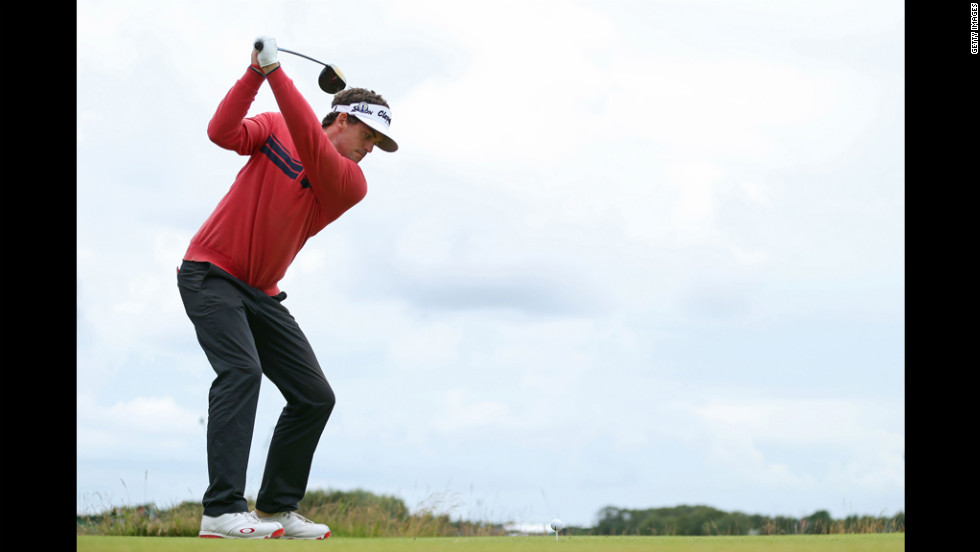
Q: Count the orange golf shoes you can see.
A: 0